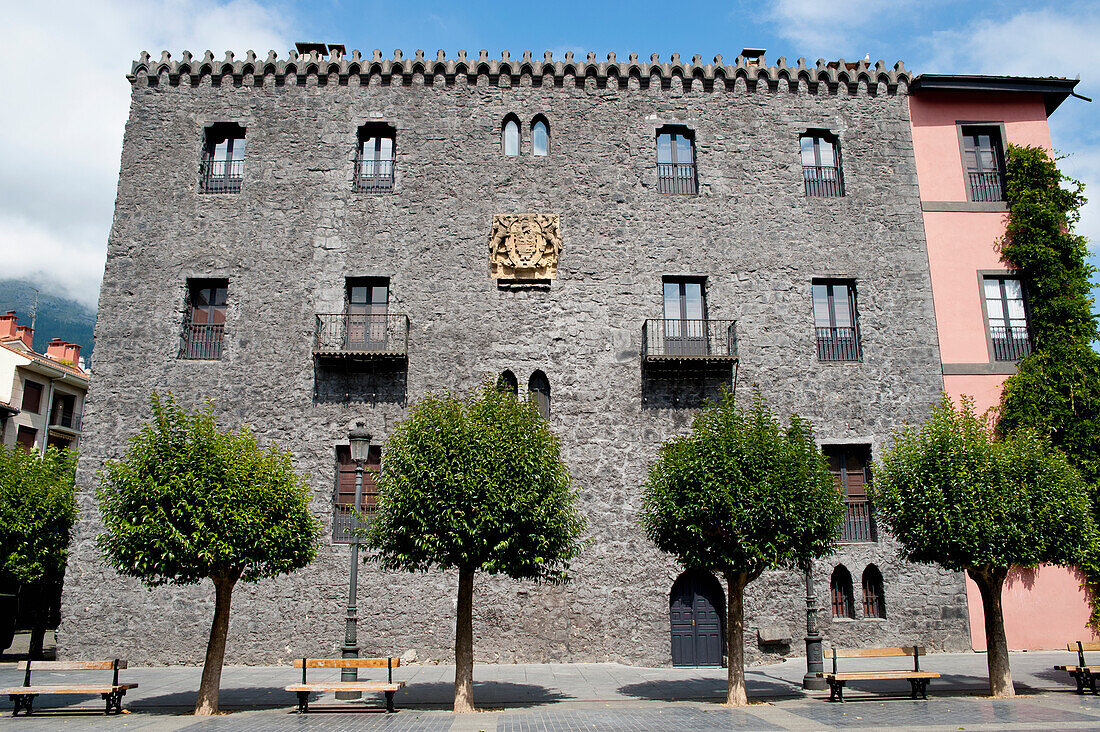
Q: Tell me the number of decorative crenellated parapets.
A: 1